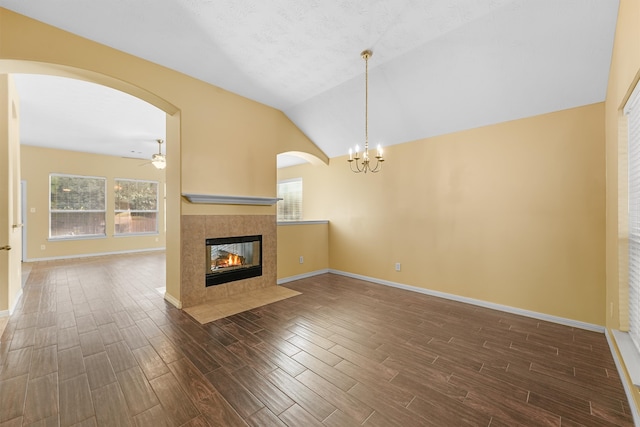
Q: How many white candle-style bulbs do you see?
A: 5